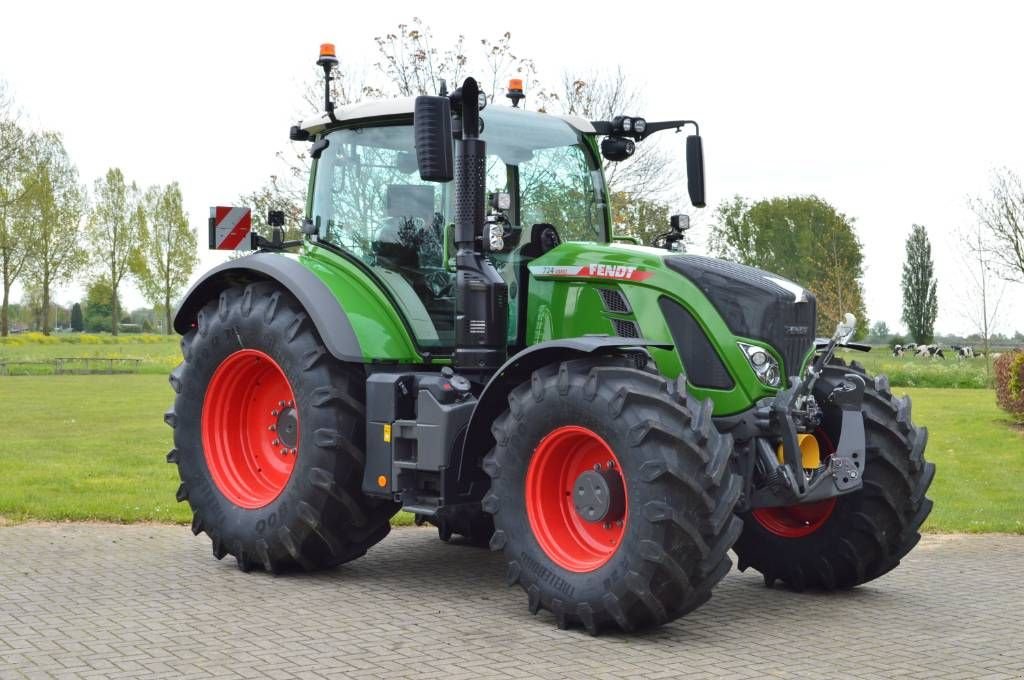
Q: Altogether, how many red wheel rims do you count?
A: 3